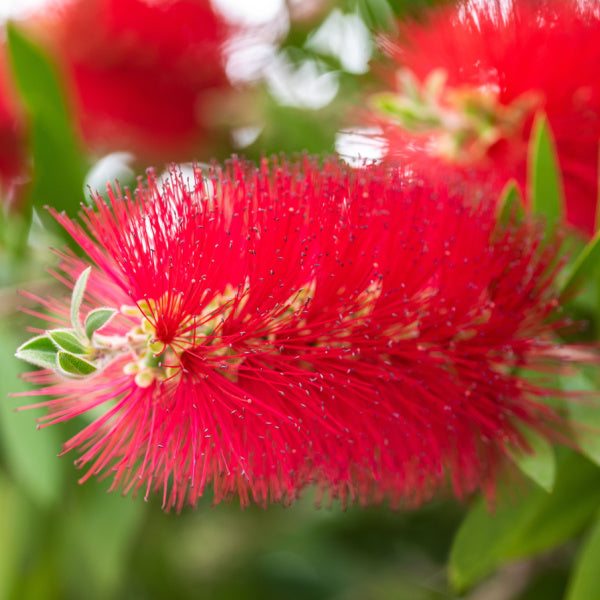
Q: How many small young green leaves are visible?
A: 5